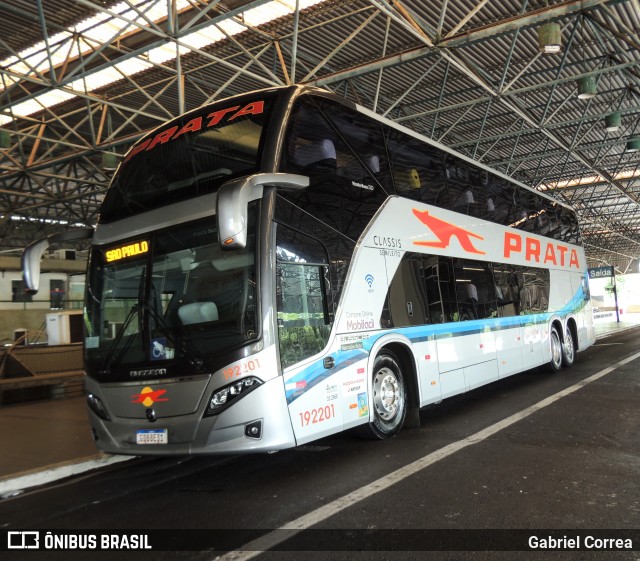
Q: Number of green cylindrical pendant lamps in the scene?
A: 6